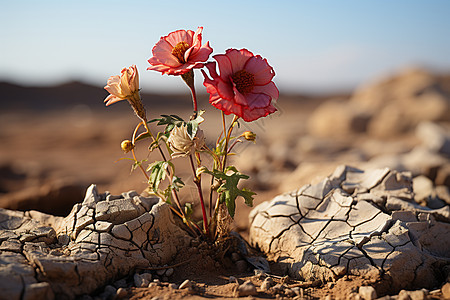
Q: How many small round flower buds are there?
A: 2